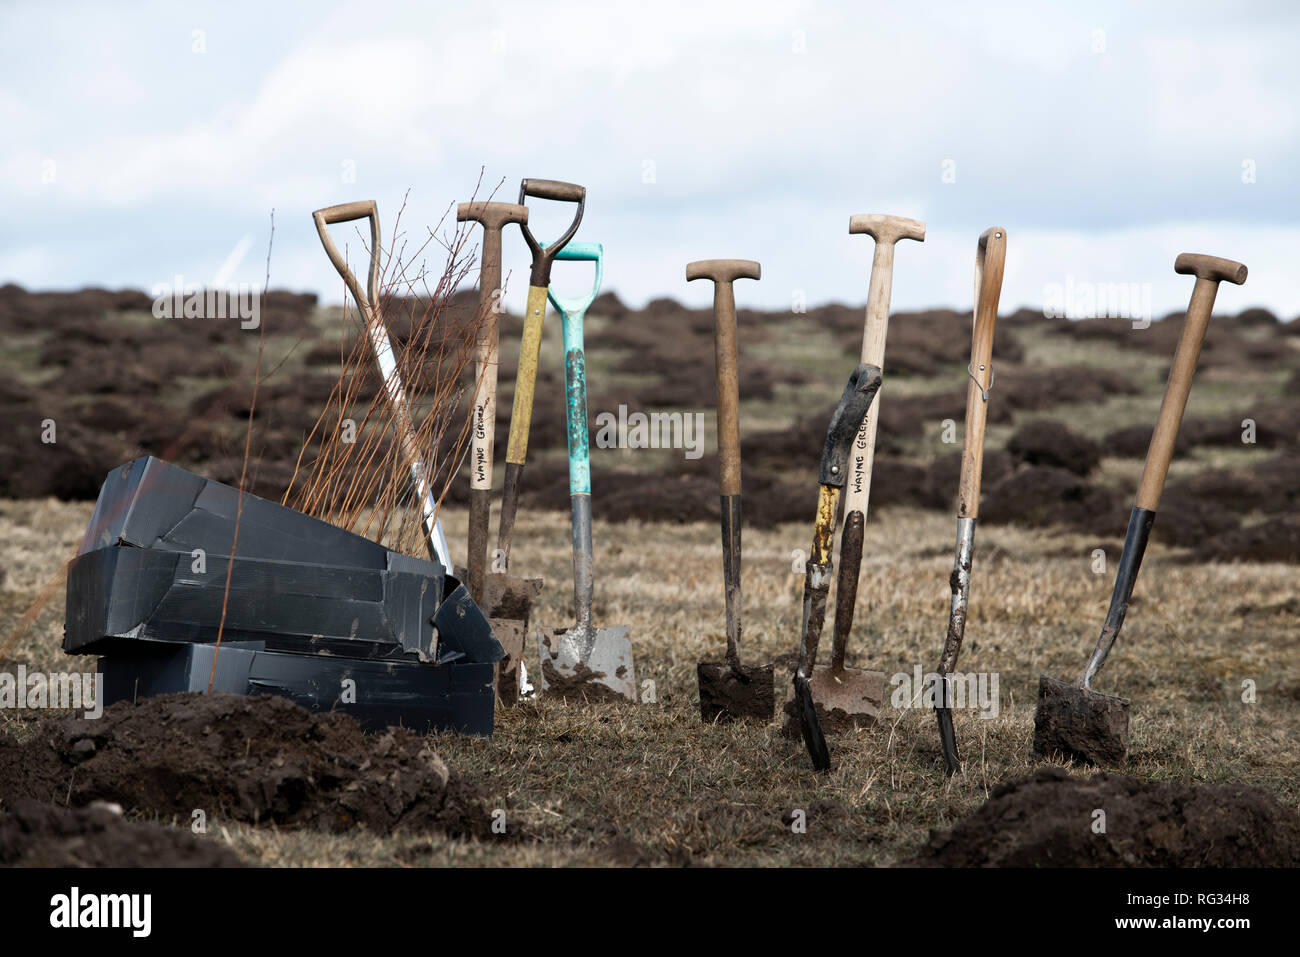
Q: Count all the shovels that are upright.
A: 9